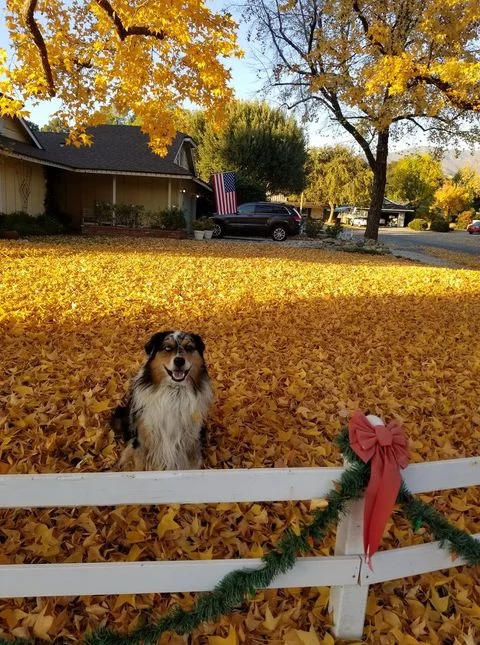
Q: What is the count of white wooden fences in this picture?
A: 1